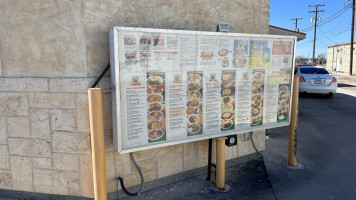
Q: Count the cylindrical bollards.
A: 3